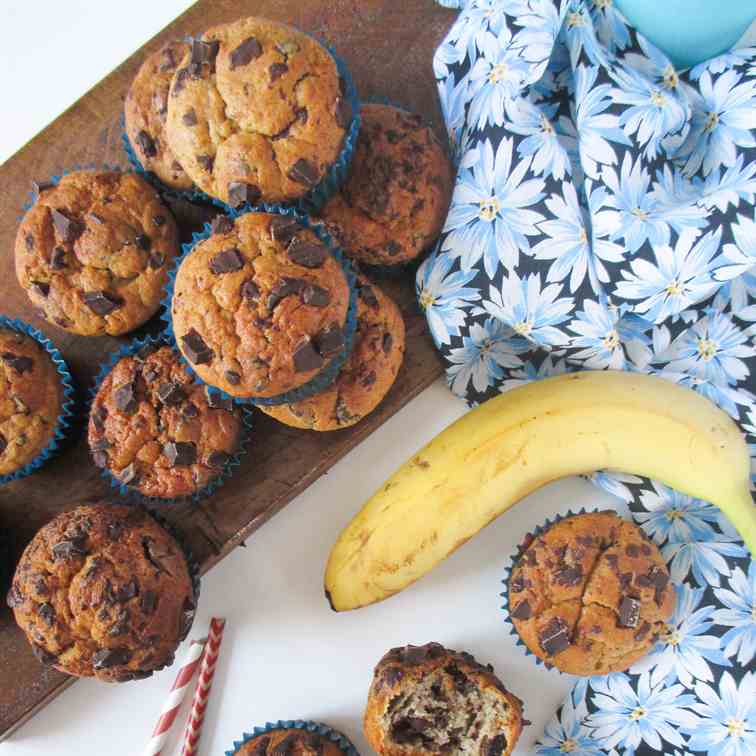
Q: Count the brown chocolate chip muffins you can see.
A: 12